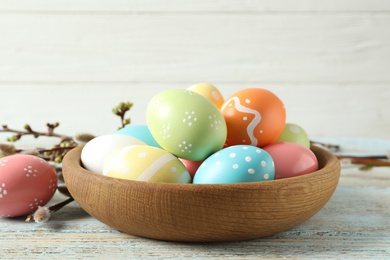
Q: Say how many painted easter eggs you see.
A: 11